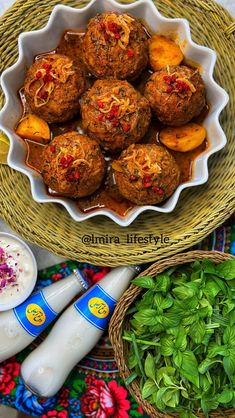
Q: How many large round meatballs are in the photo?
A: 6